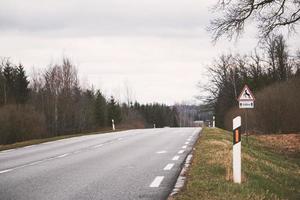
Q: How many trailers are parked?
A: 0